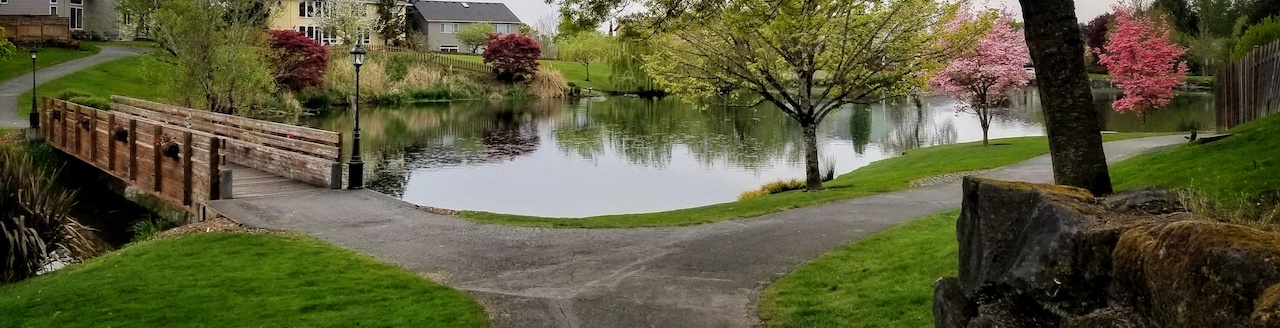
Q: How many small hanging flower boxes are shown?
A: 4